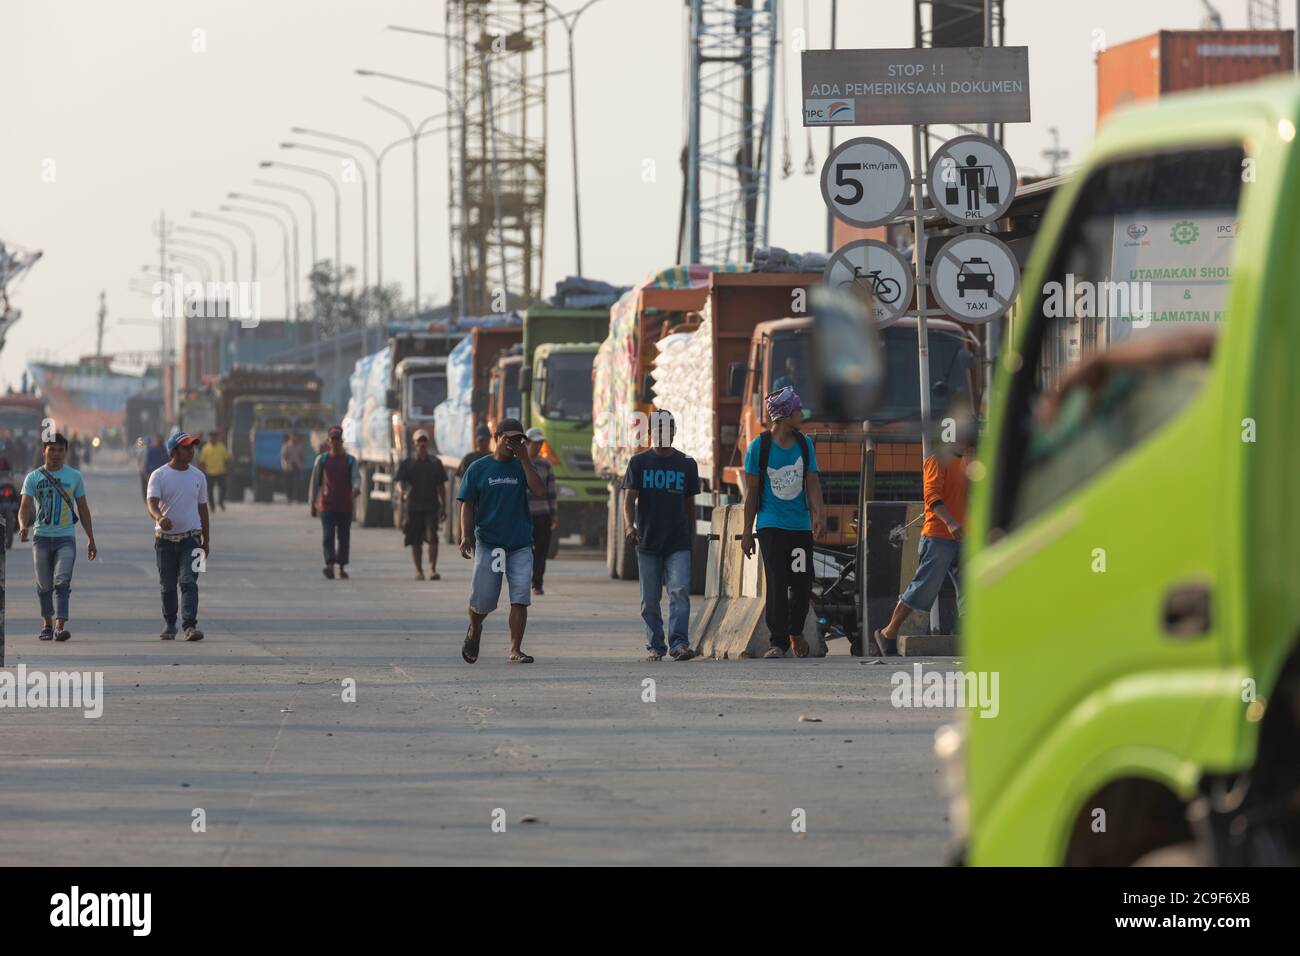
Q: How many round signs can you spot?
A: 4